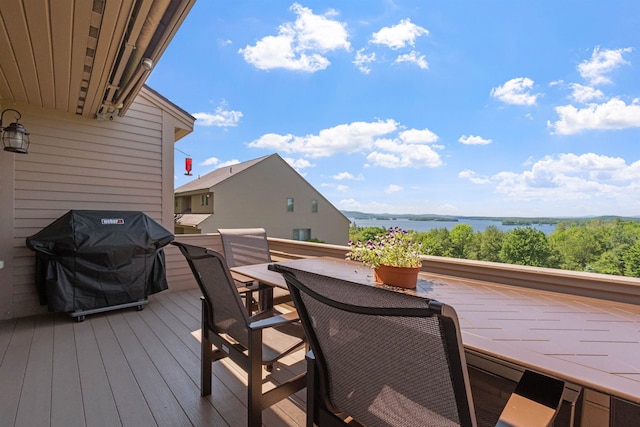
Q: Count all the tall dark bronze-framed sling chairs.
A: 3